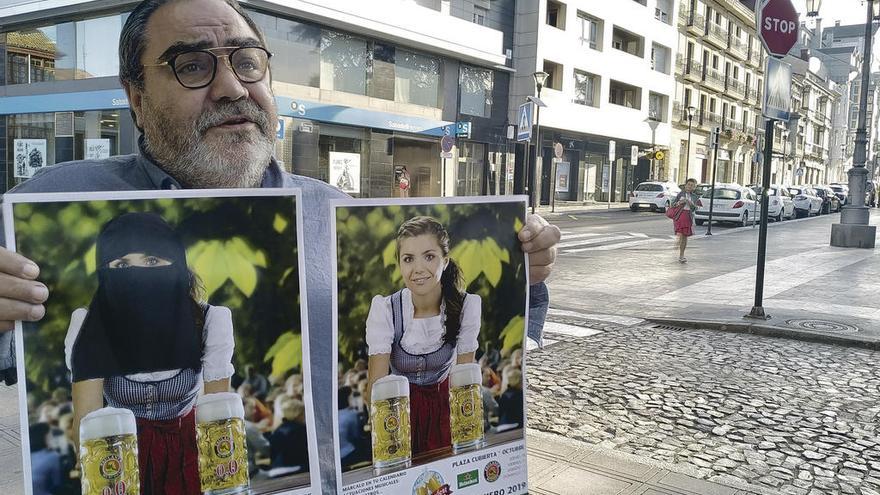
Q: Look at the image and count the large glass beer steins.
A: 4